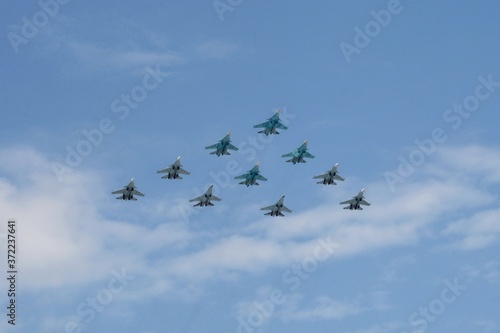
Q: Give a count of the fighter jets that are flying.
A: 10